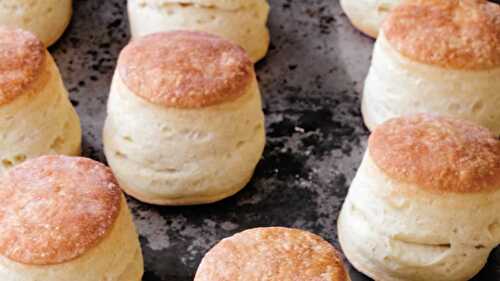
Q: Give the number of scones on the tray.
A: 9